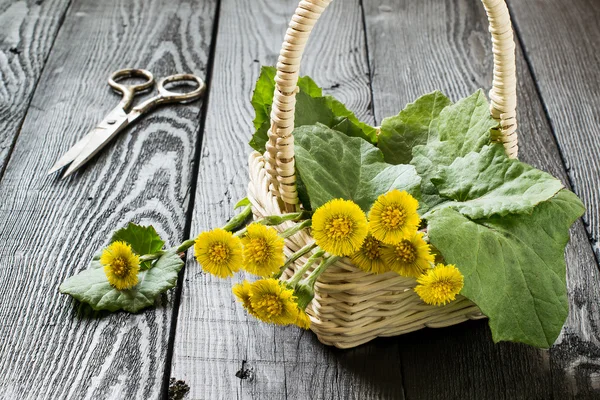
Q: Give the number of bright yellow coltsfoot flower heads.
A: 11